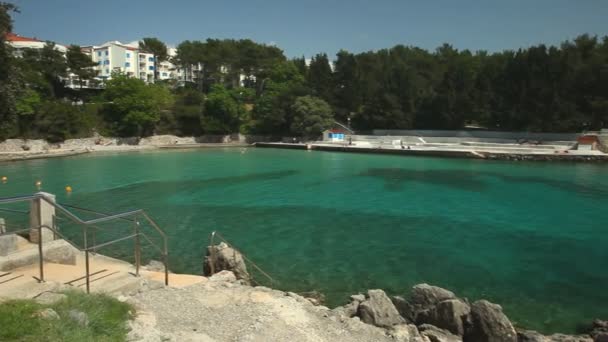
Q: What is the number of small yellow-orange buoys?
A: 3